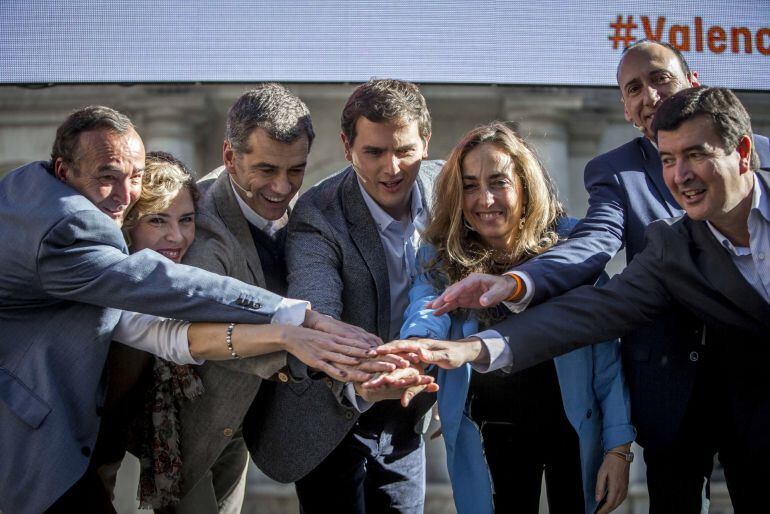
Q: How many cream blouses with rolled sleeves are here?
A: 1